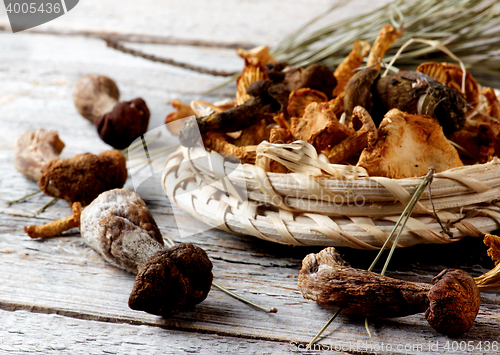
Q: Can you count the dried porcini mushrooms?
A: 4